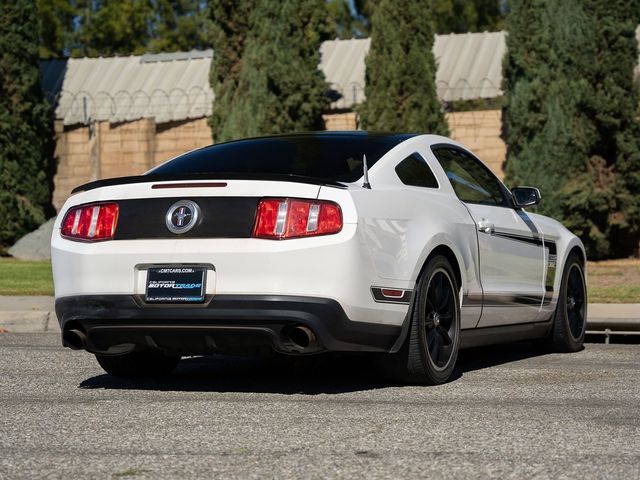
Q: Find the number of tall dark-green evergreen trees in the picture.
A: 4